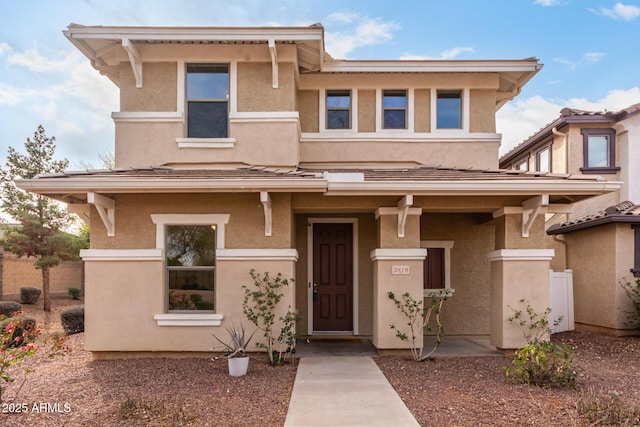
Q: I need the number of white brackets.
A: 6